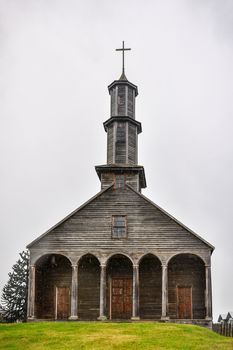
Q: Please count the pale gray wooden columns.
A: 6